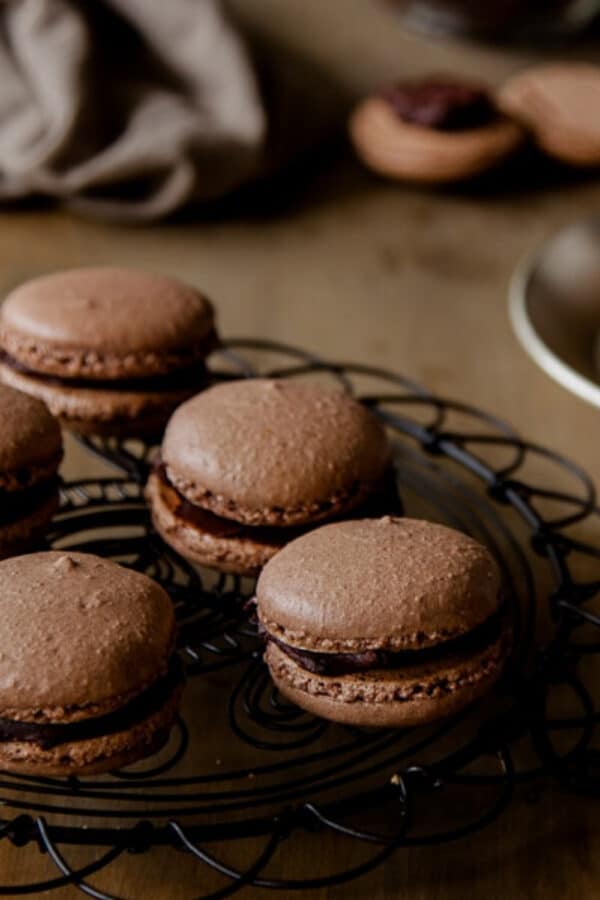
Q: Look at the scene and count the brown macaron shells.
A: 12